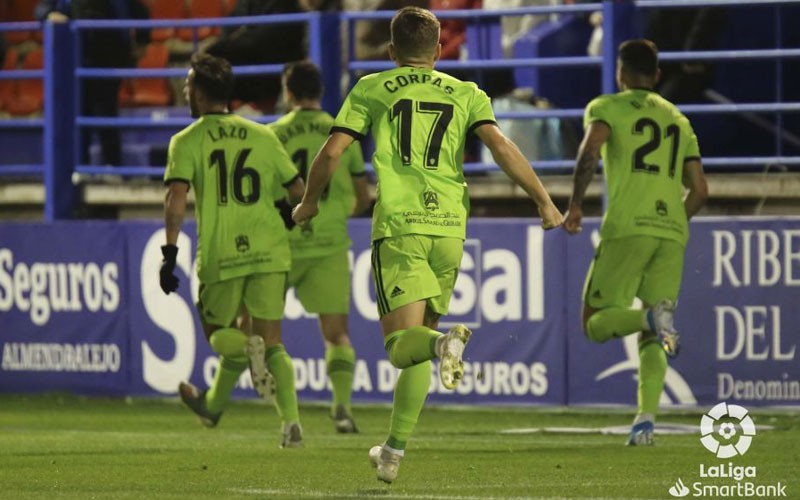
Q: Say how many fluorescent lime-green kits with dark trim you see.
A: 4